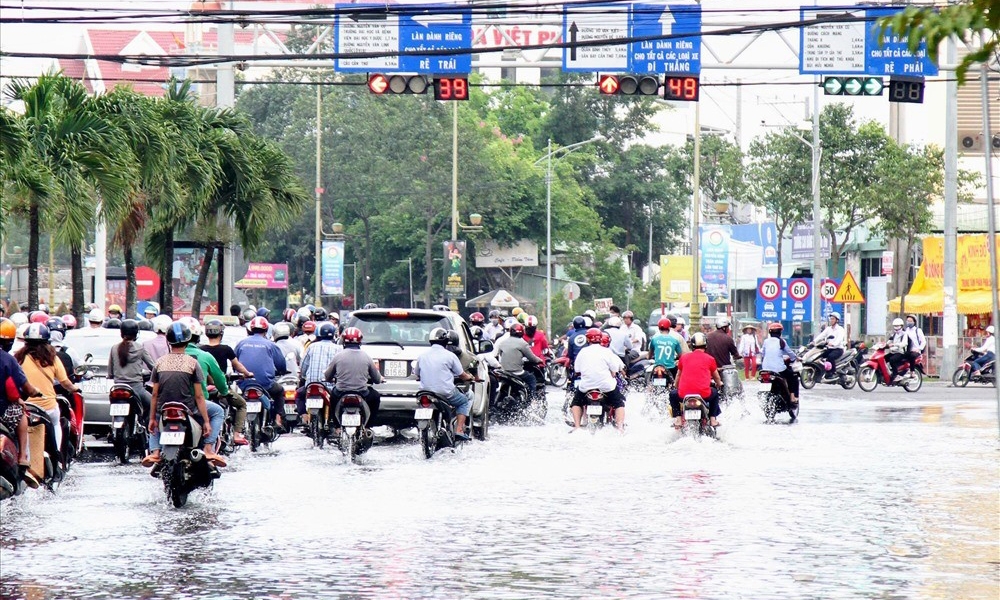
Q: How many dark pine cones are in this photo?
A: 0